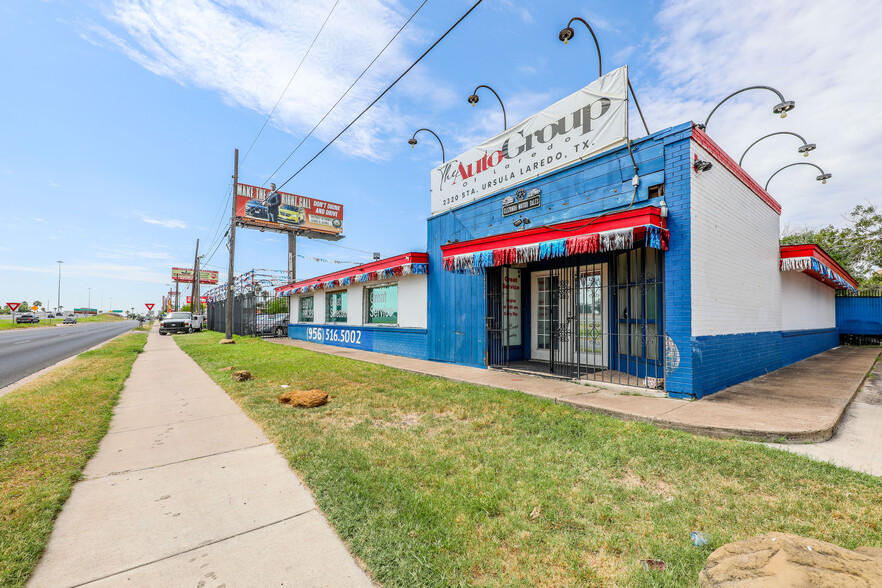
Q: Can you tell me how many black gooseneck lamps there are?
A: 6